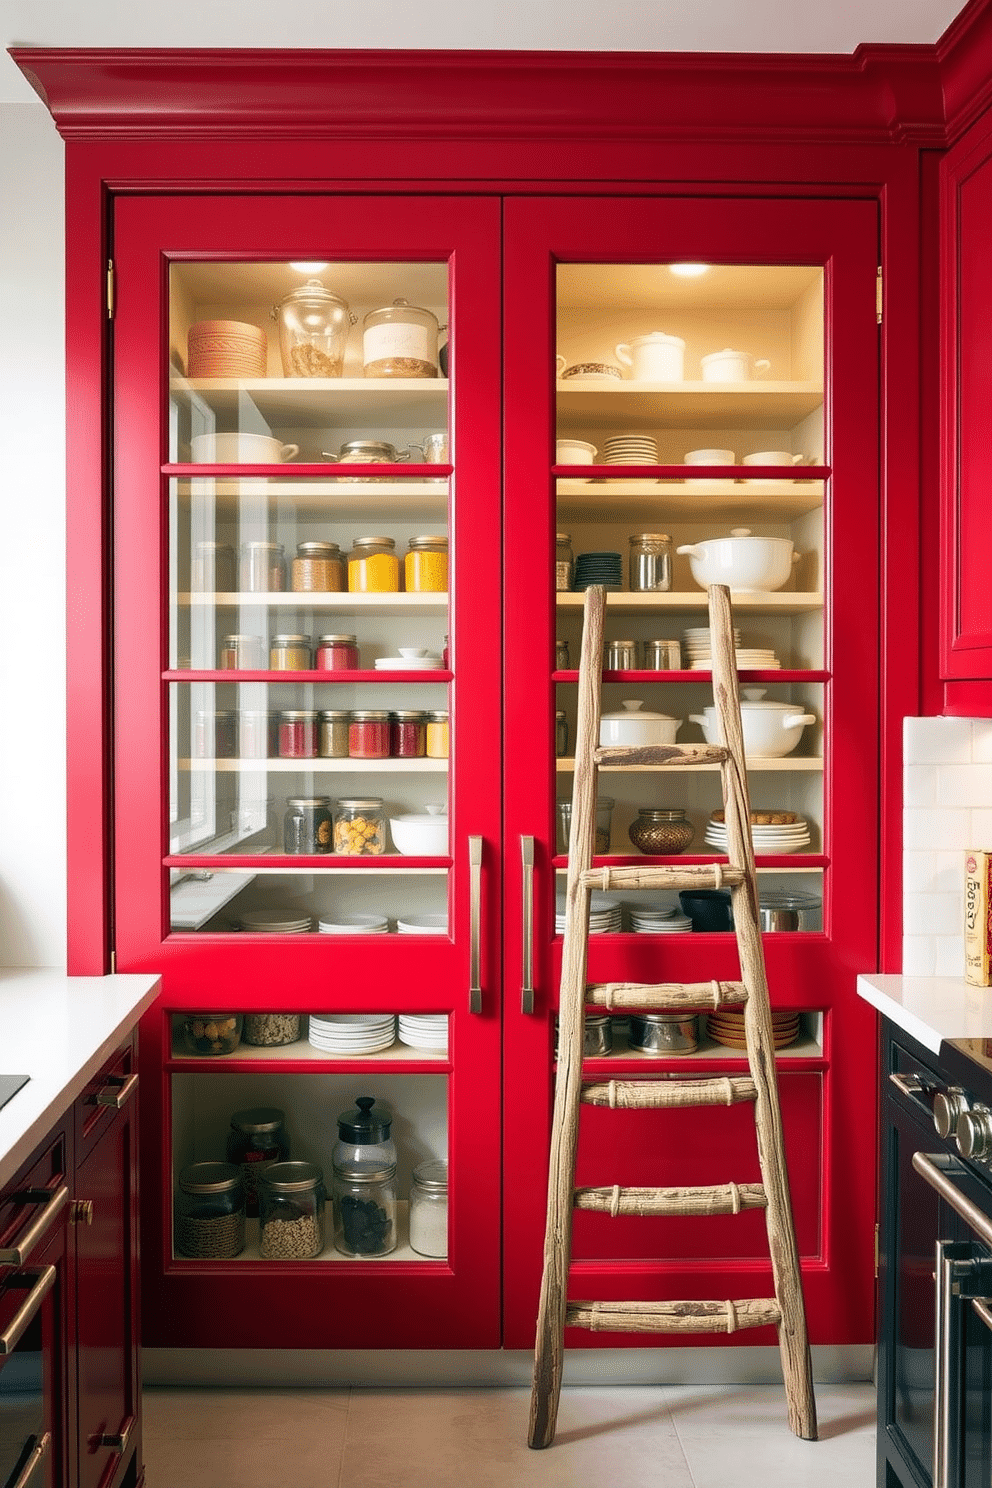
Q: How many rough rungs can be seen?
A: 6